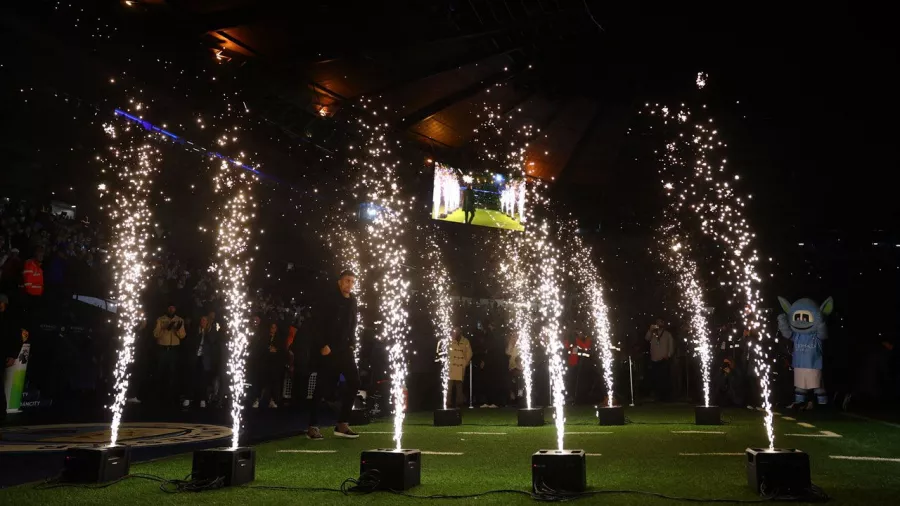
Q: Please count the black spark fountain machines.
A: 10